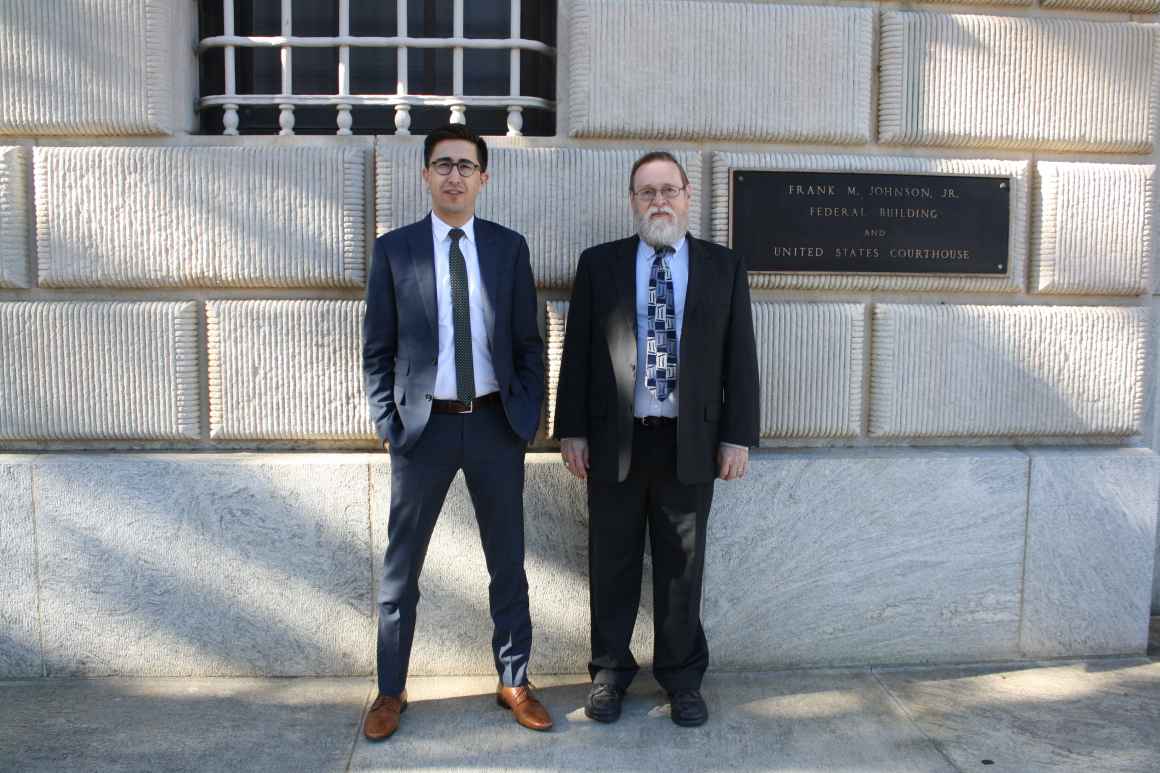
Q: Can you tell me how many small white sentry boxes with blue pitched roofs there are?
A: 0